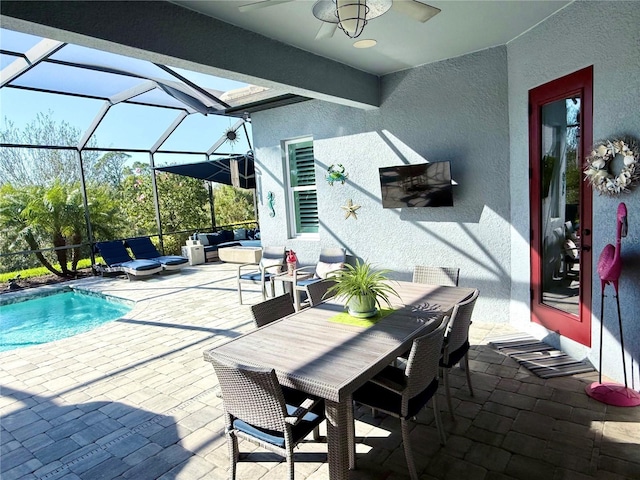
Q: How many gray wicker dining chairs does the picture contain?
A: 6